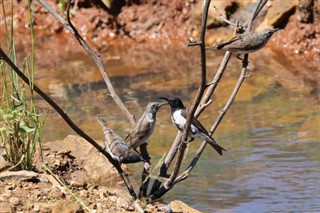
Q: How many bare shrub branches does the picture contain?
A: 5